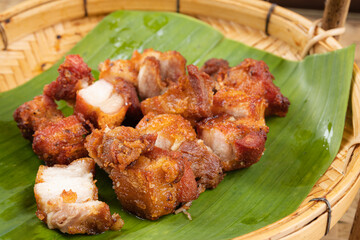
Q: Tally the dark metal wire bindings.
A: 5